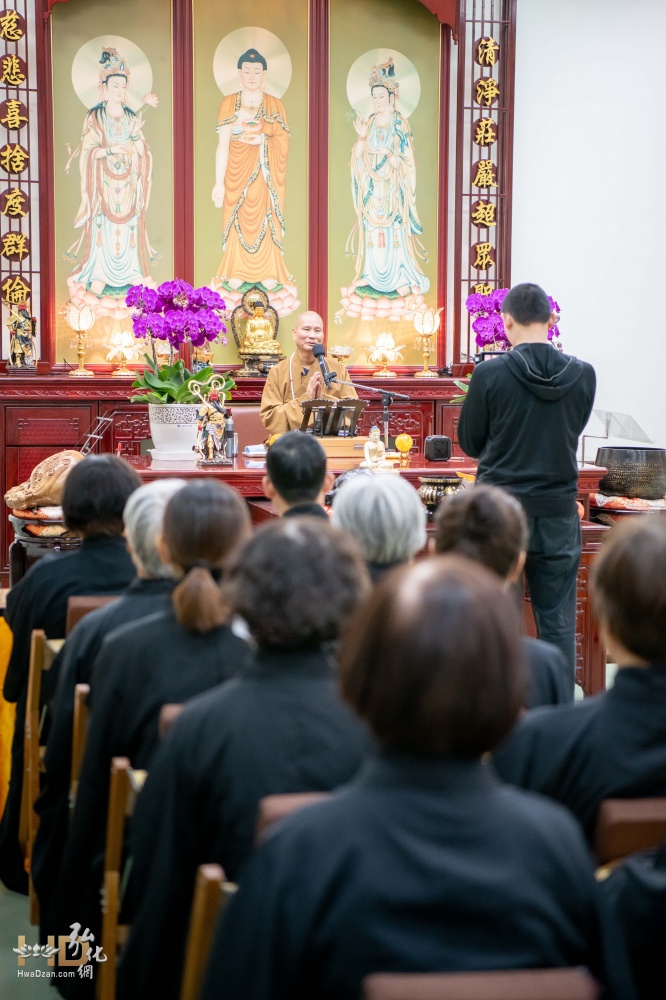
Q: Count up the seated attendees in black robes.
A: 9